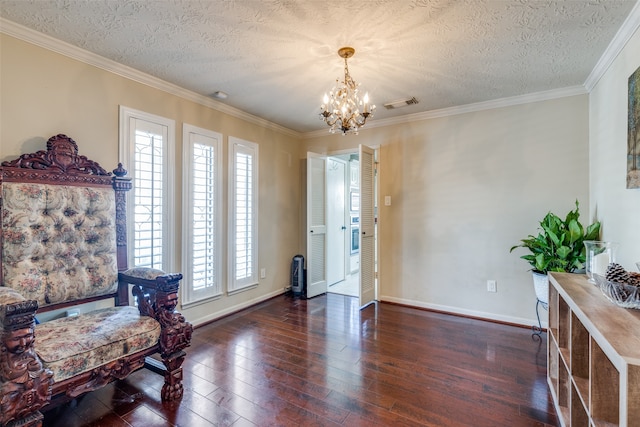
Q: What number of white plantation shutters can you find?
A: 3